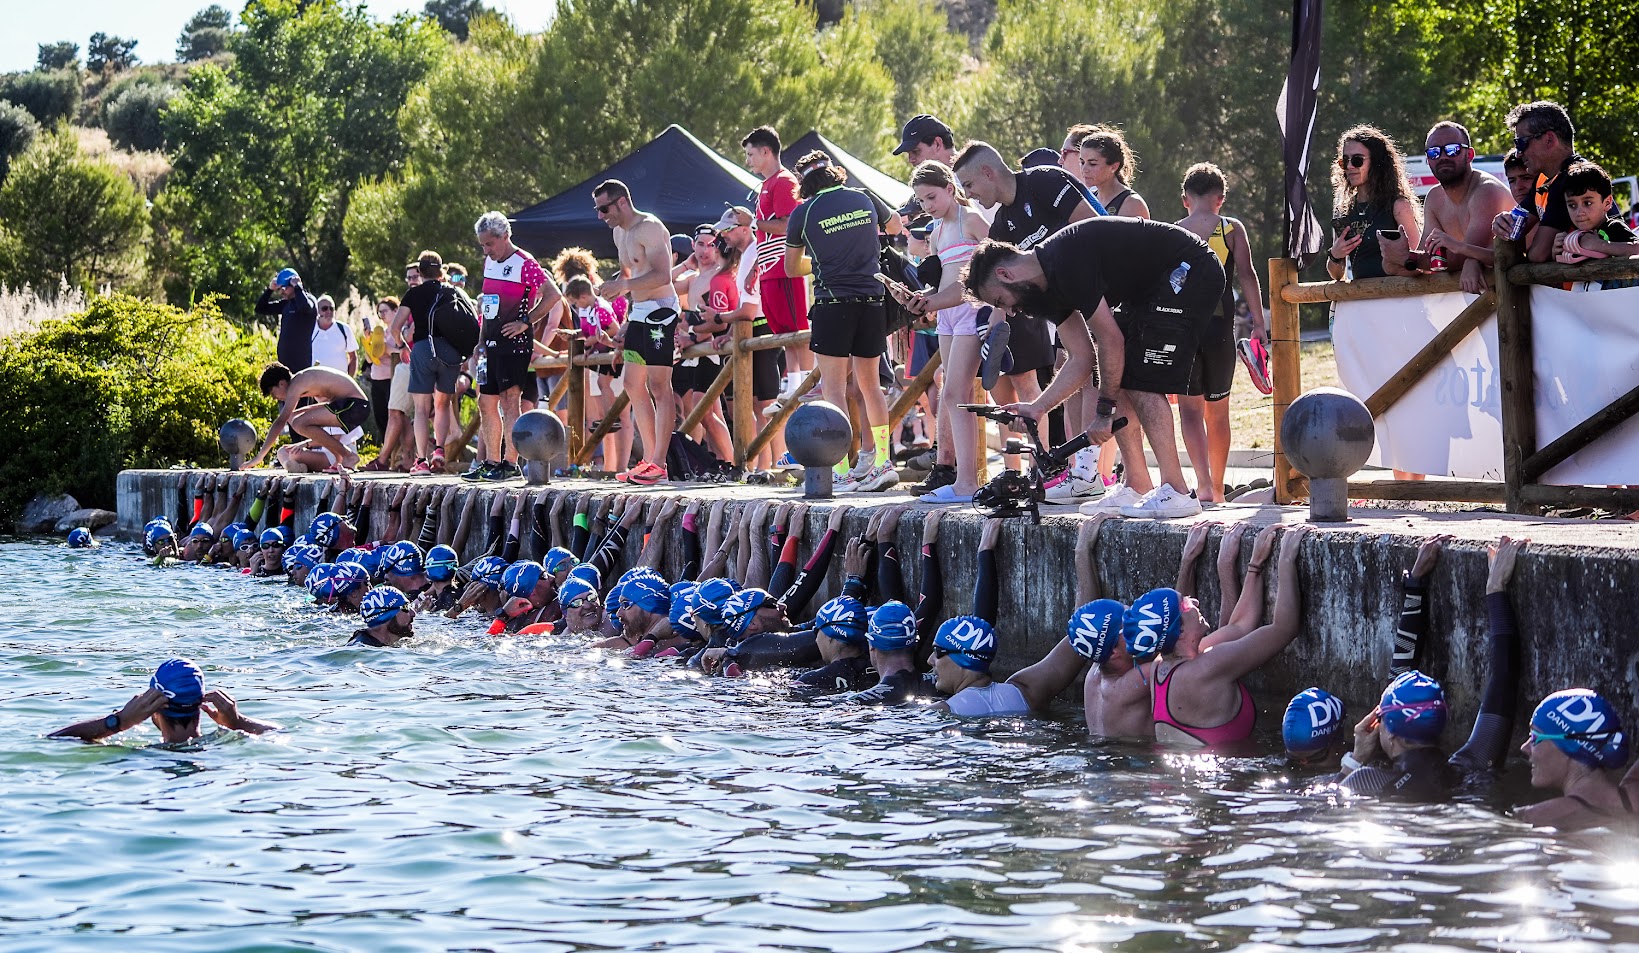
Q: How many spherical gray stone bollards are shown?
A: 4